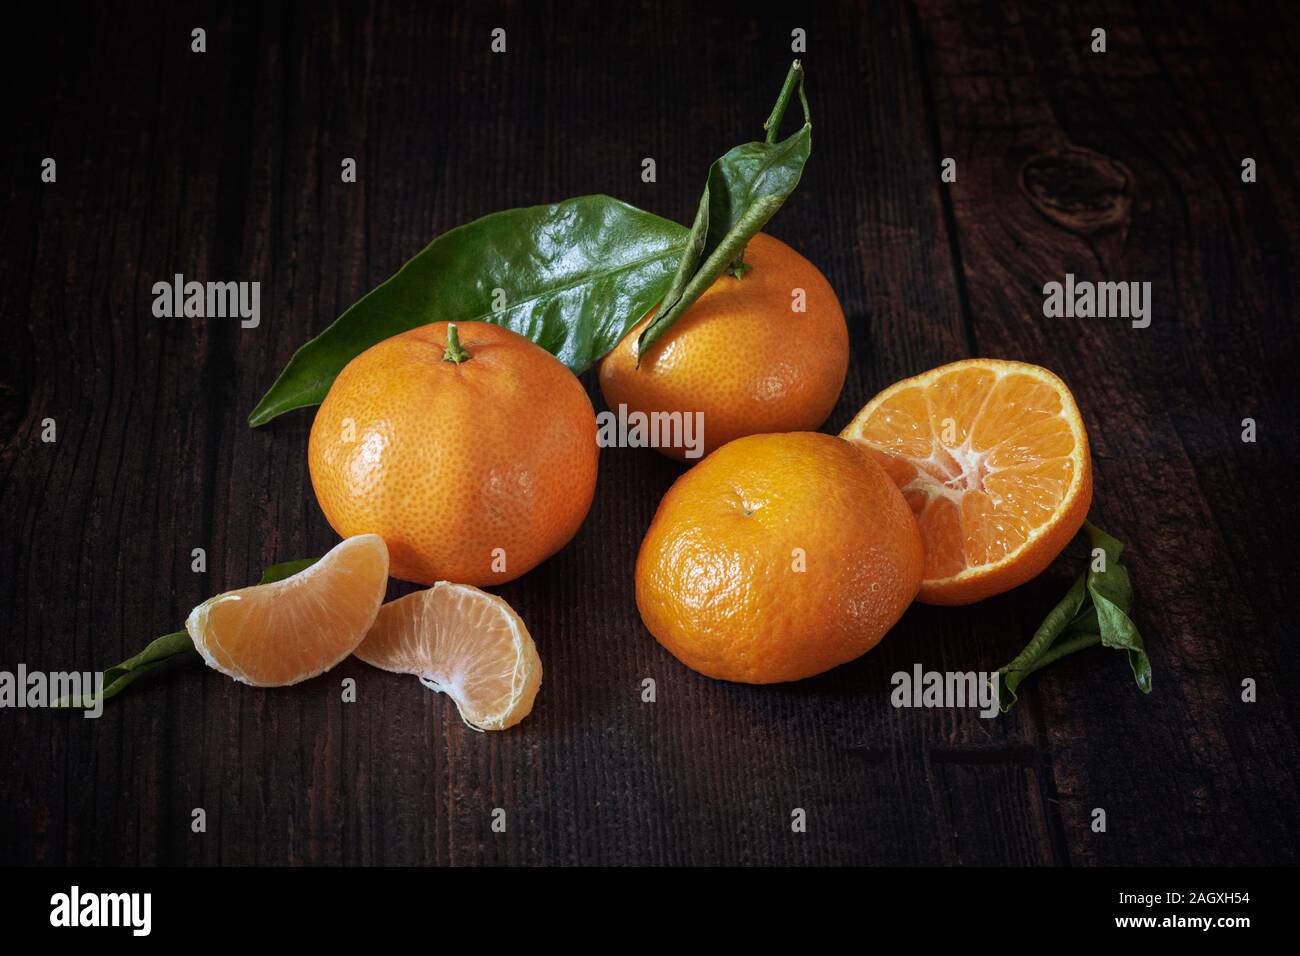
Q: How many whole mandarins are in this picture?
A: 3